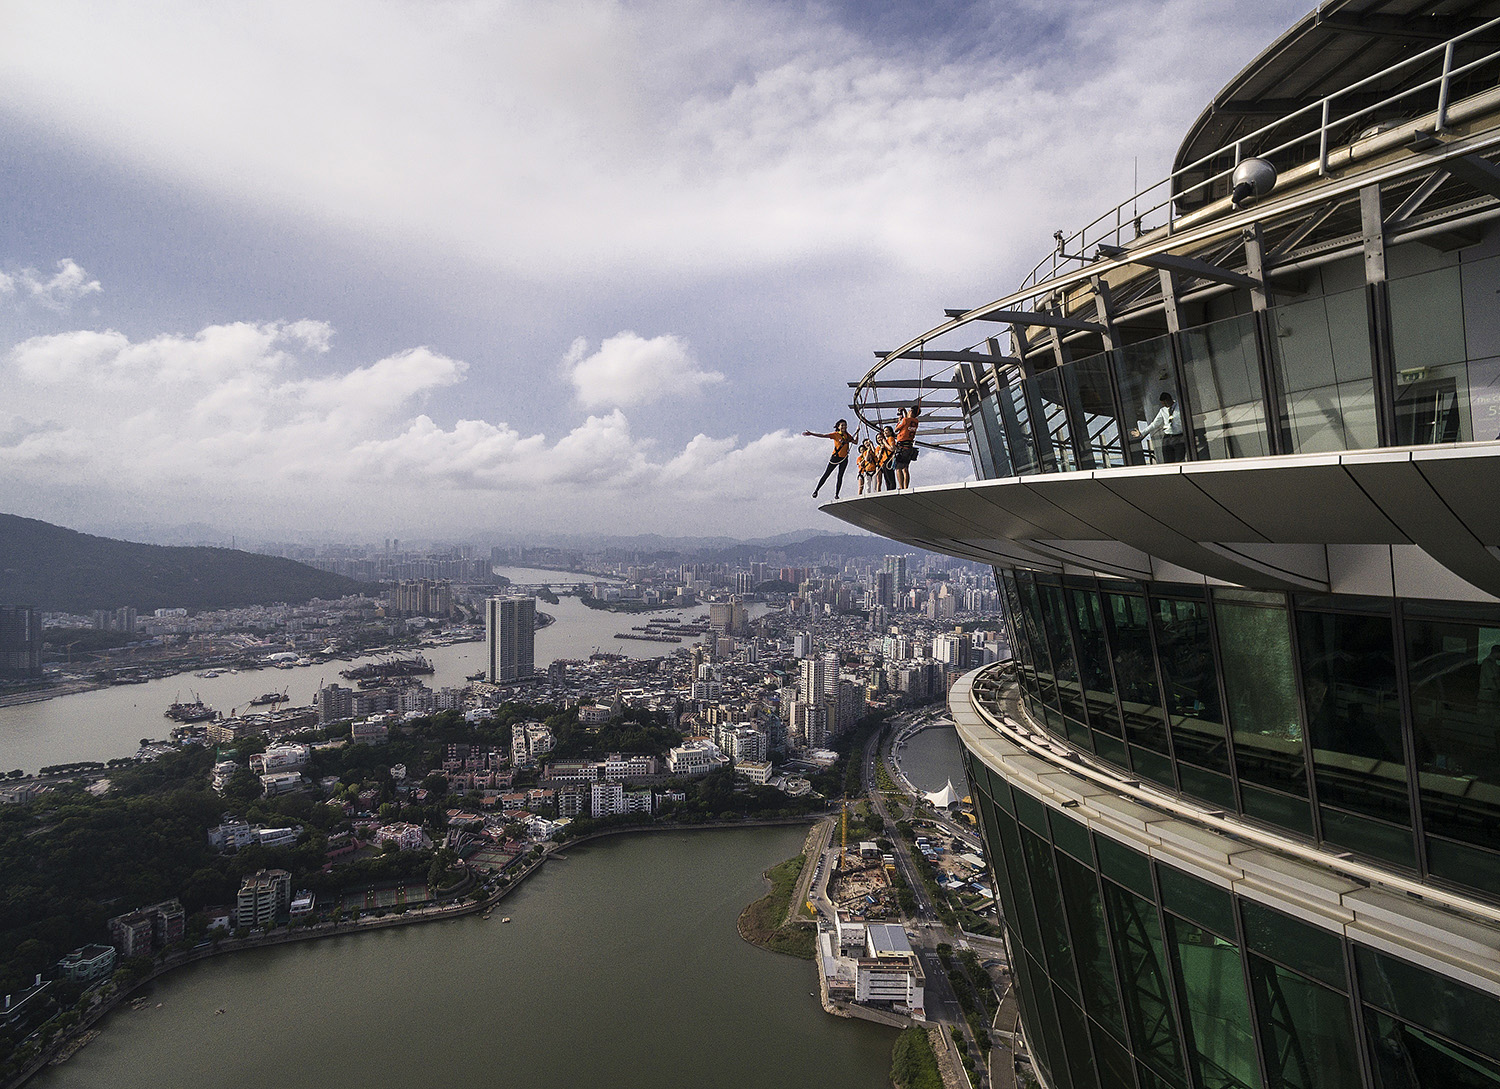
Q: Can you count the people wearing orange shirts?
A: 6